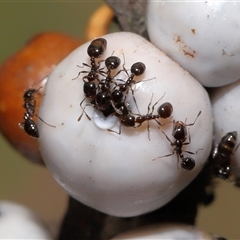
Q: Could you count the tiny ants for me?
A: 7